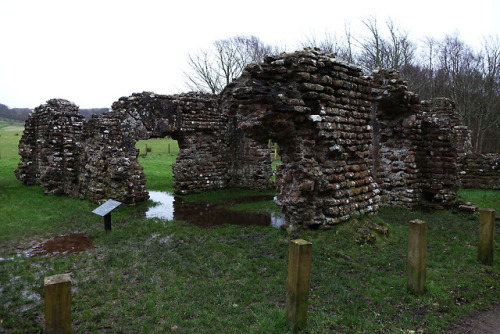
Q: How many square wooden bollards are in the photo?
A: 4